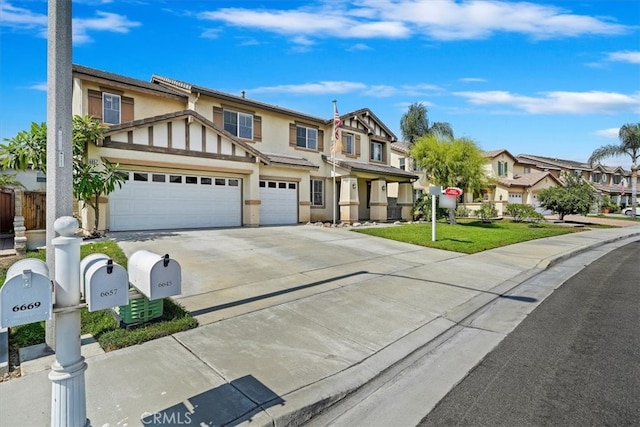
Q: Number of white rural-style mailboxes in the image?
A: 3